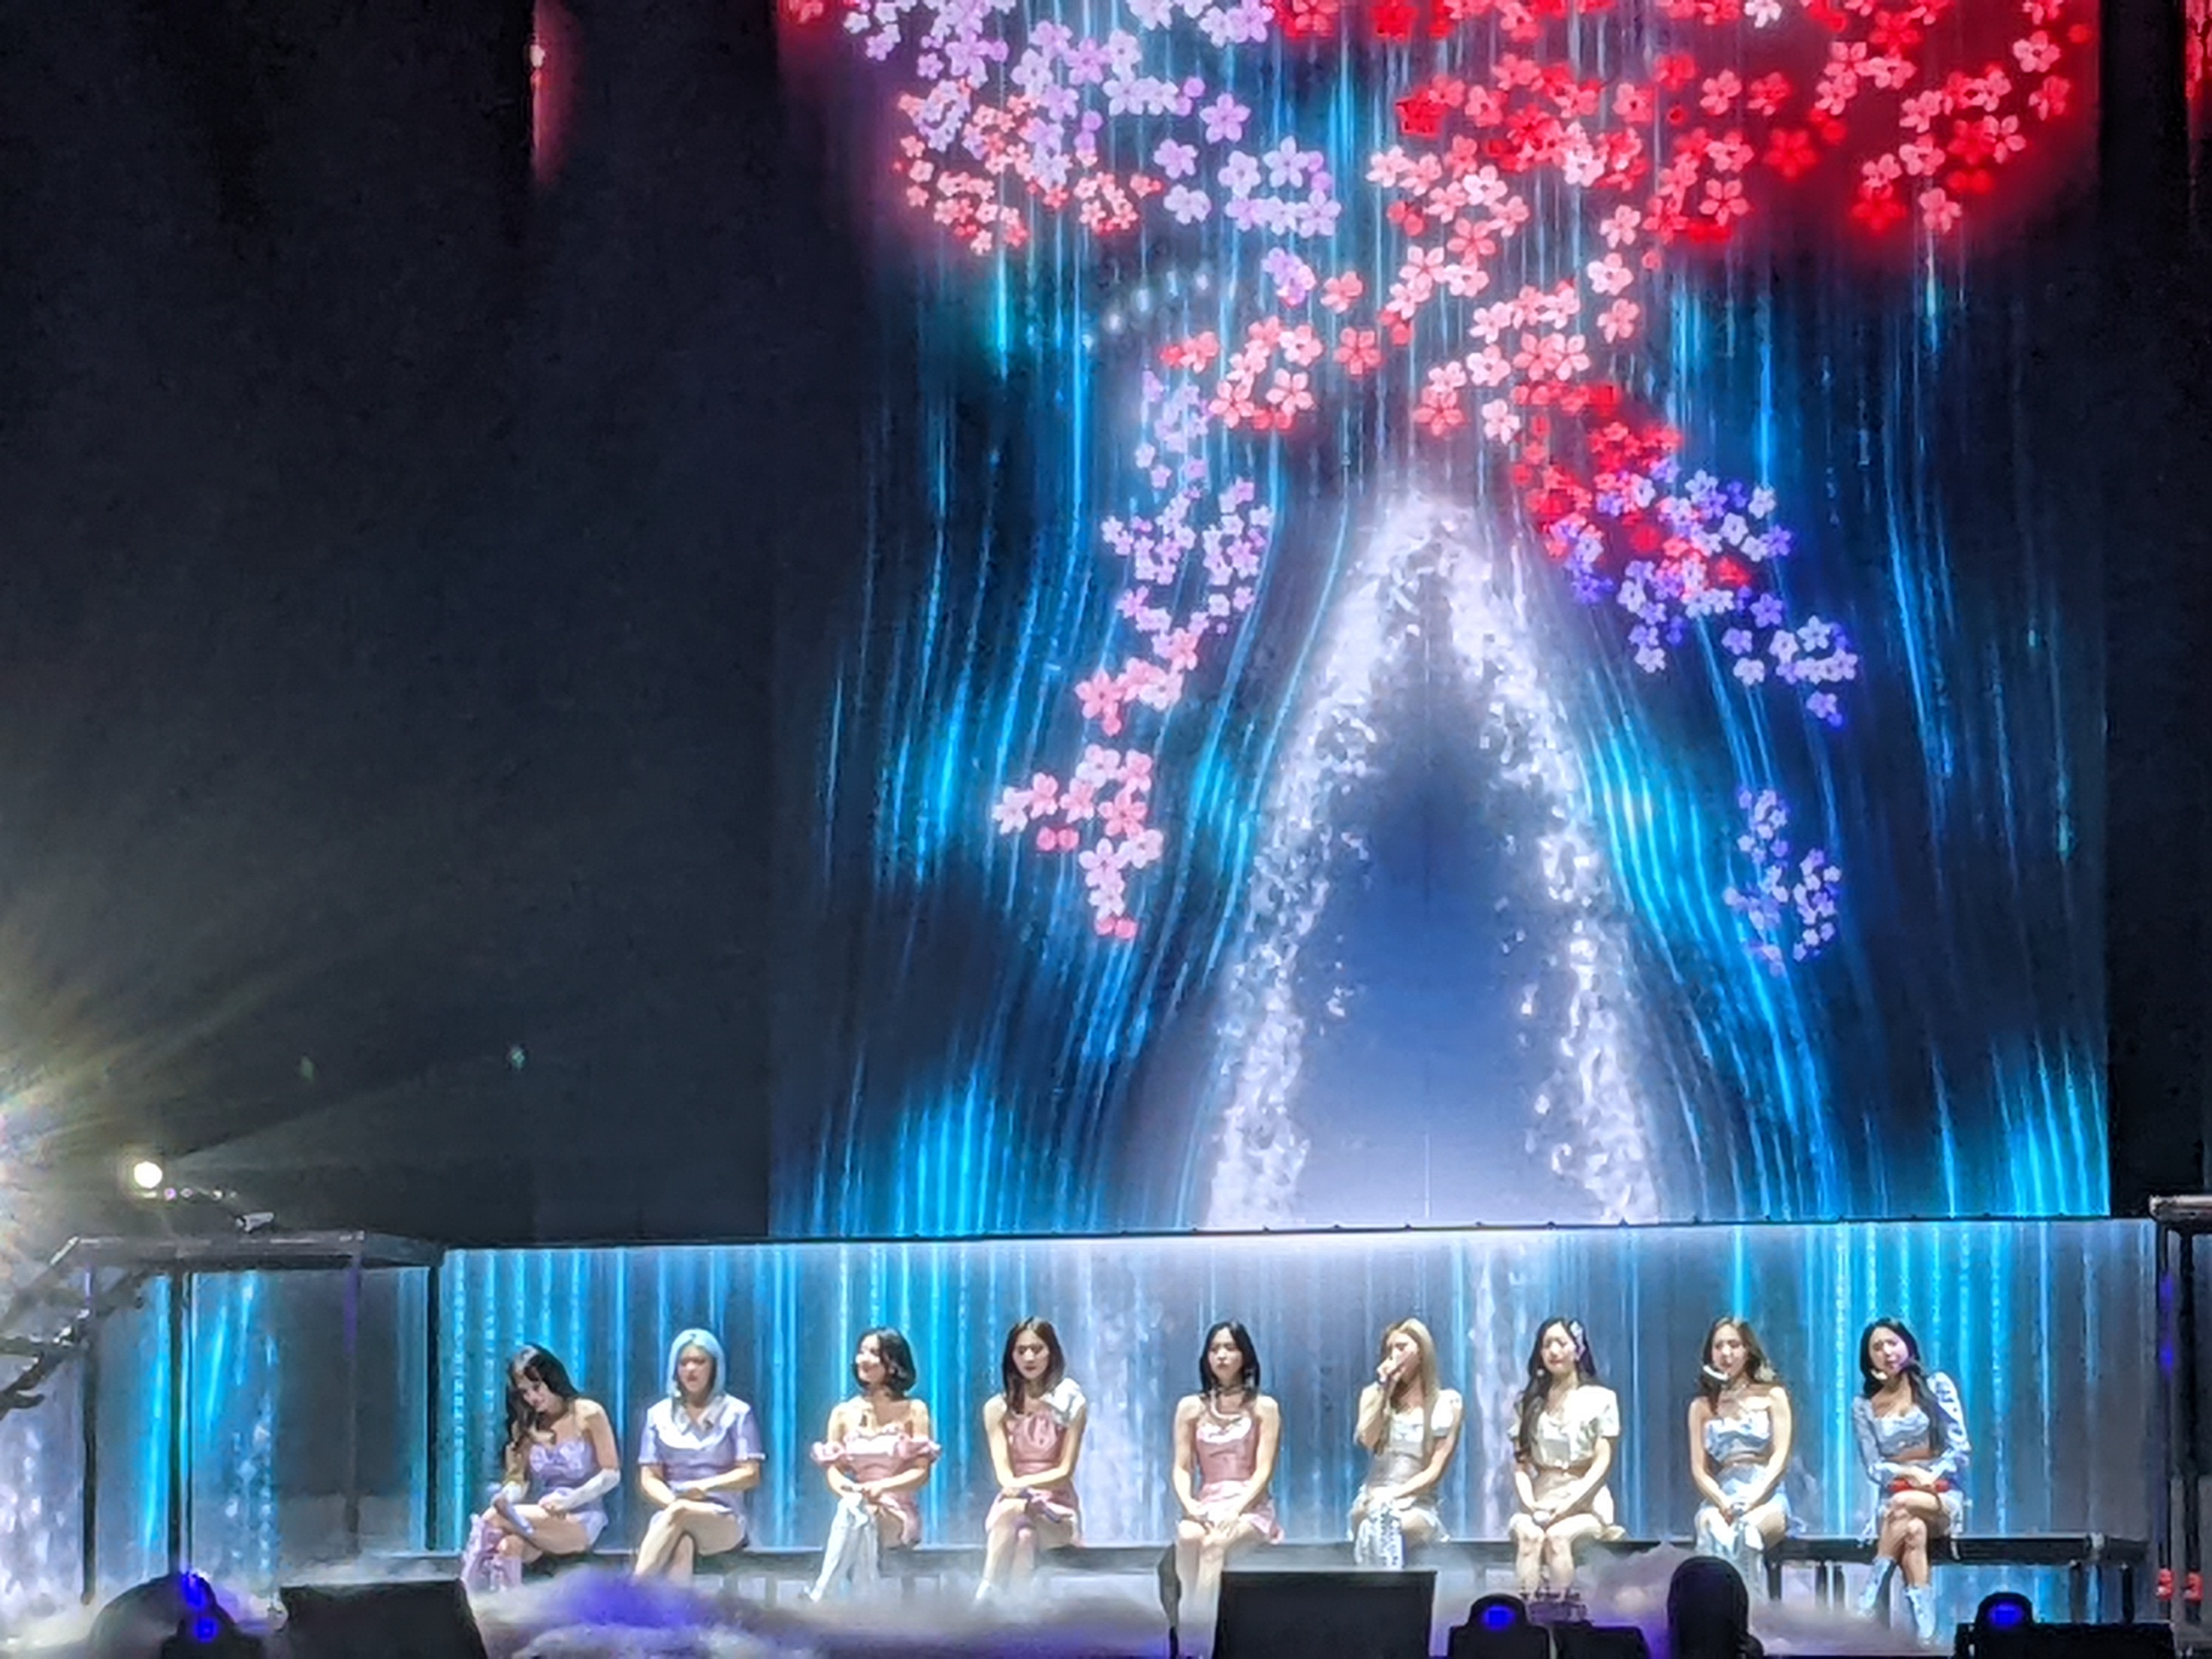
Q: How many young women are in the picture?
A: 9